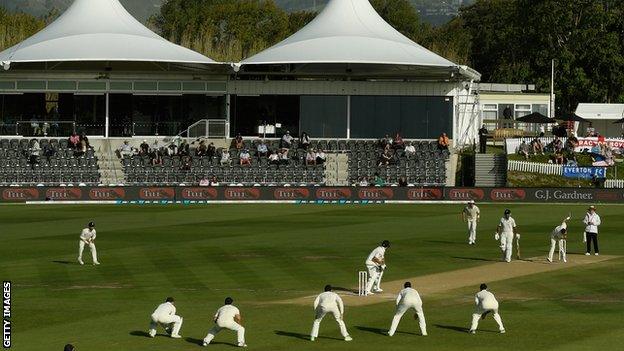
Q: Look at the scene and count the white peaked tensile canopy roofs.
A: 2